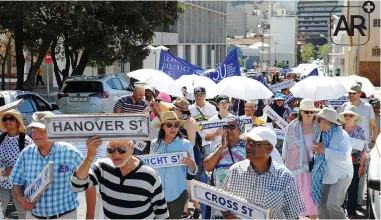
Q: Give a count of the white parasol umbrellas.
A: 5